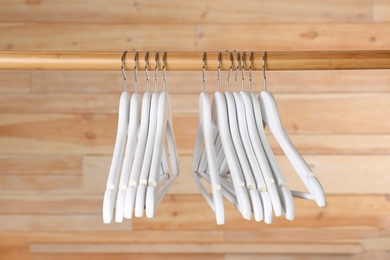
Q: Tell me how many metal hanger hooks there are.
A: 12